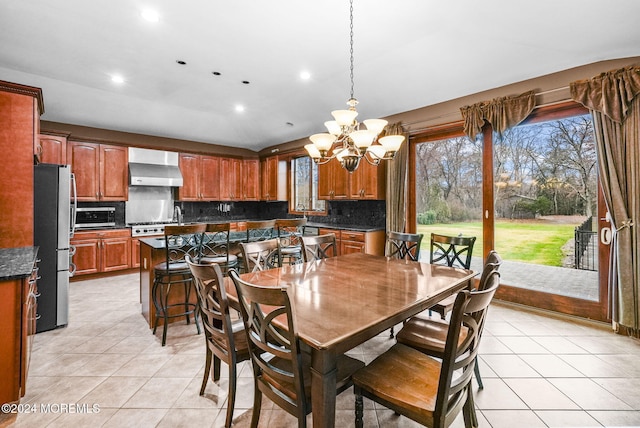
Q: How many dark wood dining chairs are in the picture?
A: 8